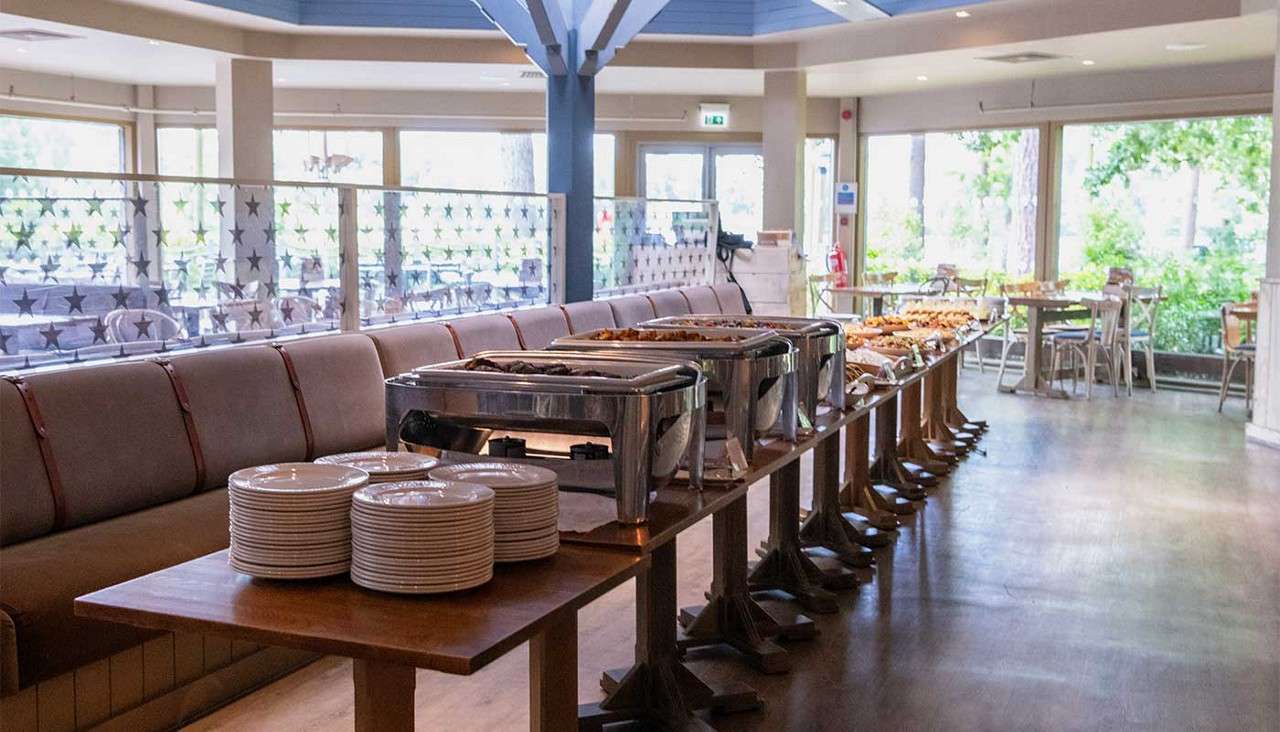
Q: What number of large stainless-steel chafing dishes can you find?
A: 3